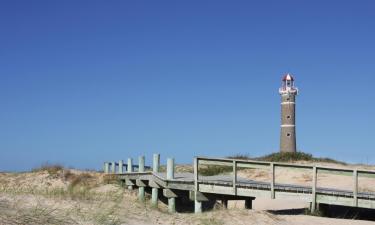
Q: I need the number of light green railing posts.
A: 12